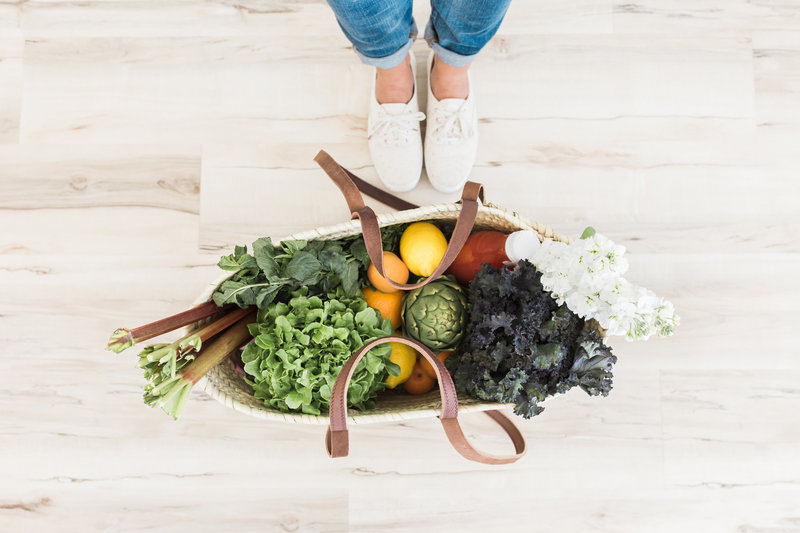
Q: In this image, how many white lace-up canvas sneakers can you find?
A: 2